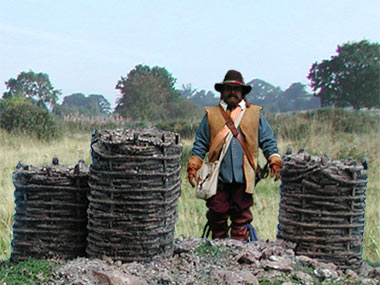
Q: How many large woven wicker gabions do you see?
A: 3